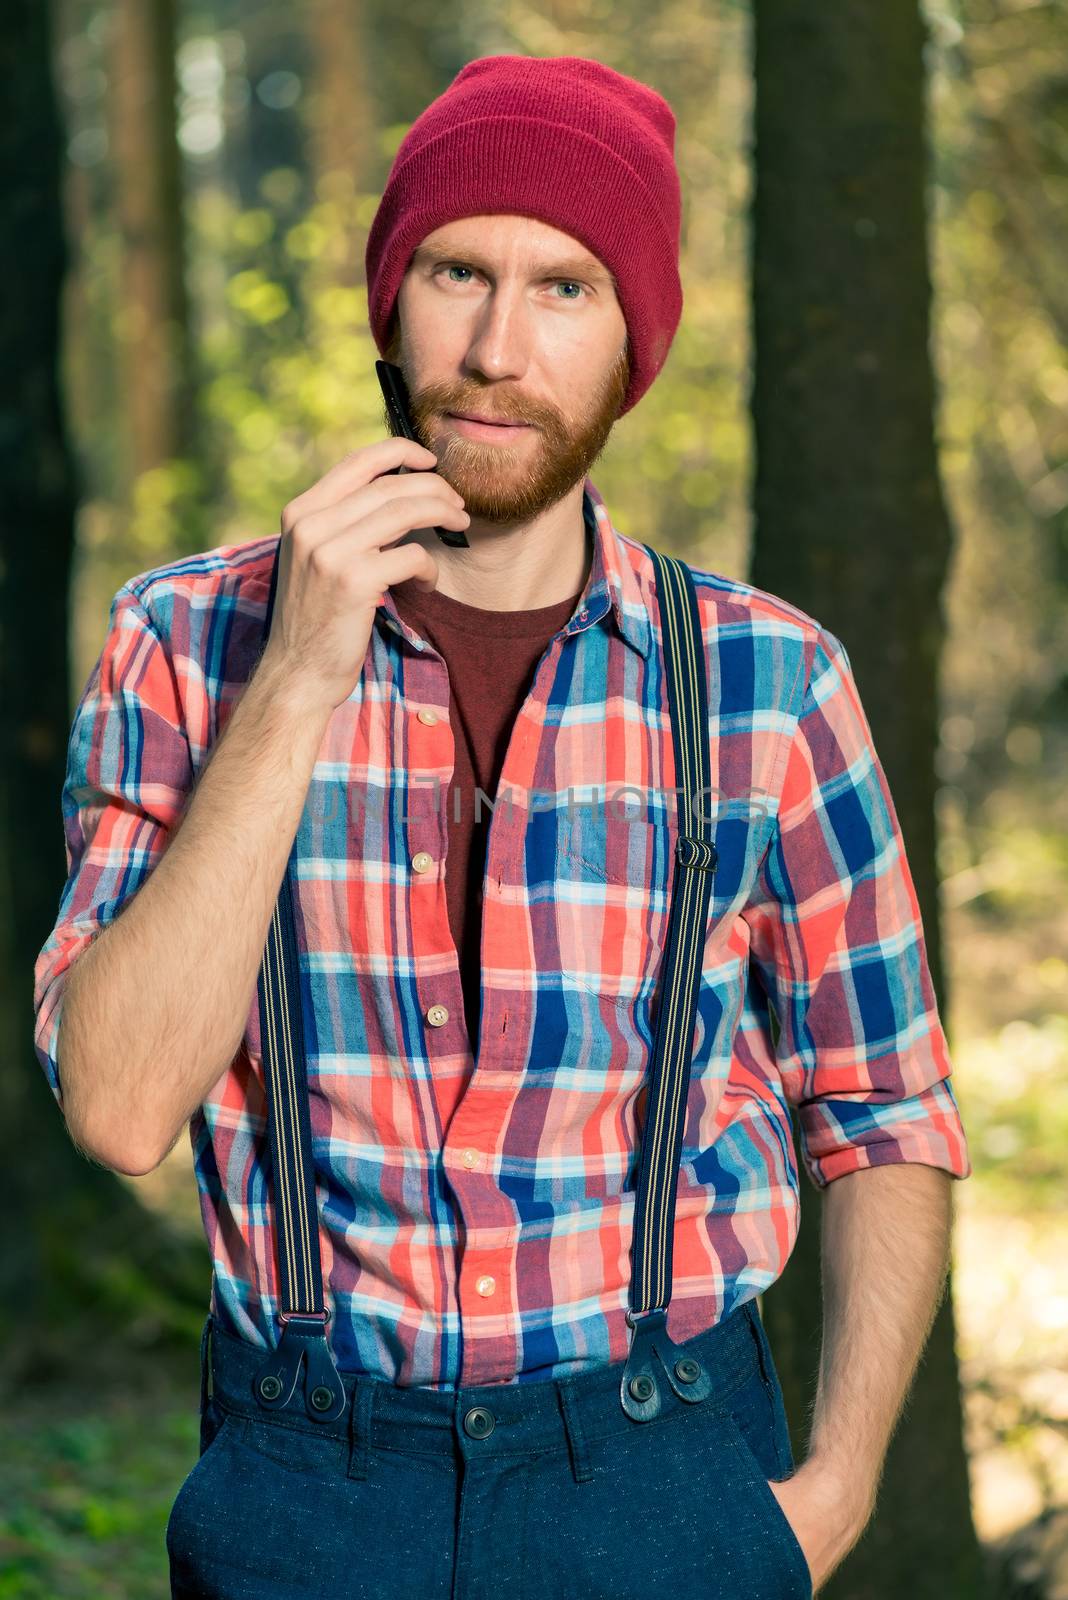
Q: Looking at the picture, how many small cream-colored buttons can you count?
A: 5